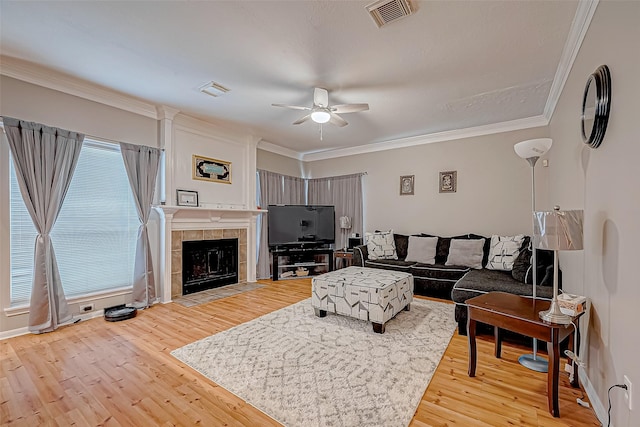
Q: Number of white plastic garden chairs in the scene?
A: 0